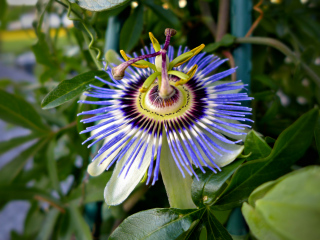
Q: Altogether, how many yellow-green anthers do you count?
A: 5